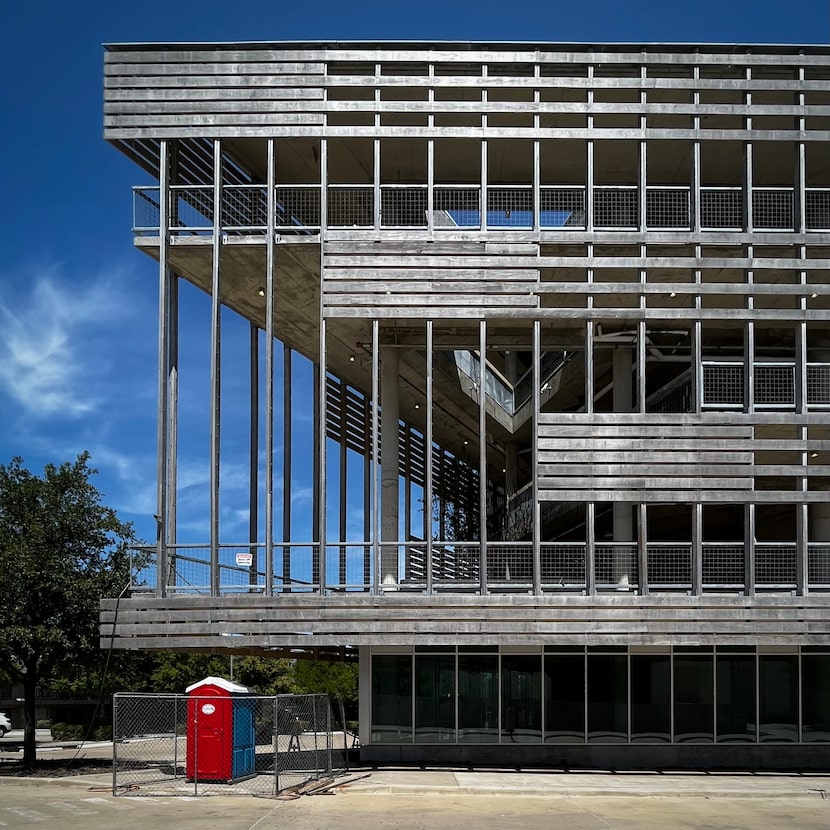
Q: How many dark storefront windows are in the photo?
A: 11